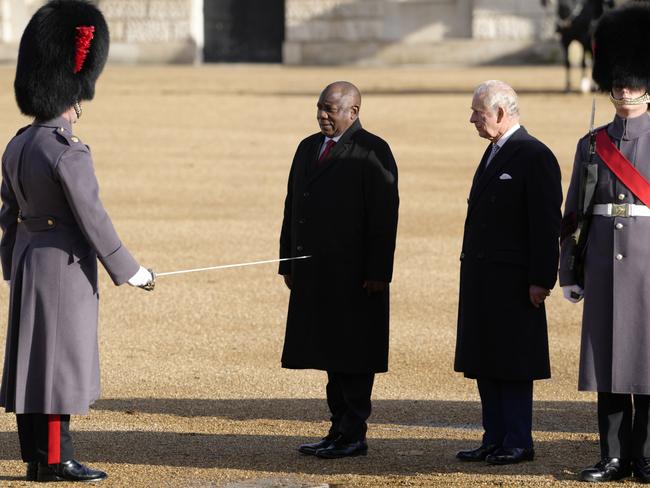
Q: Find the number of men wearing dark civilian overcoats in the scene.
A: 2